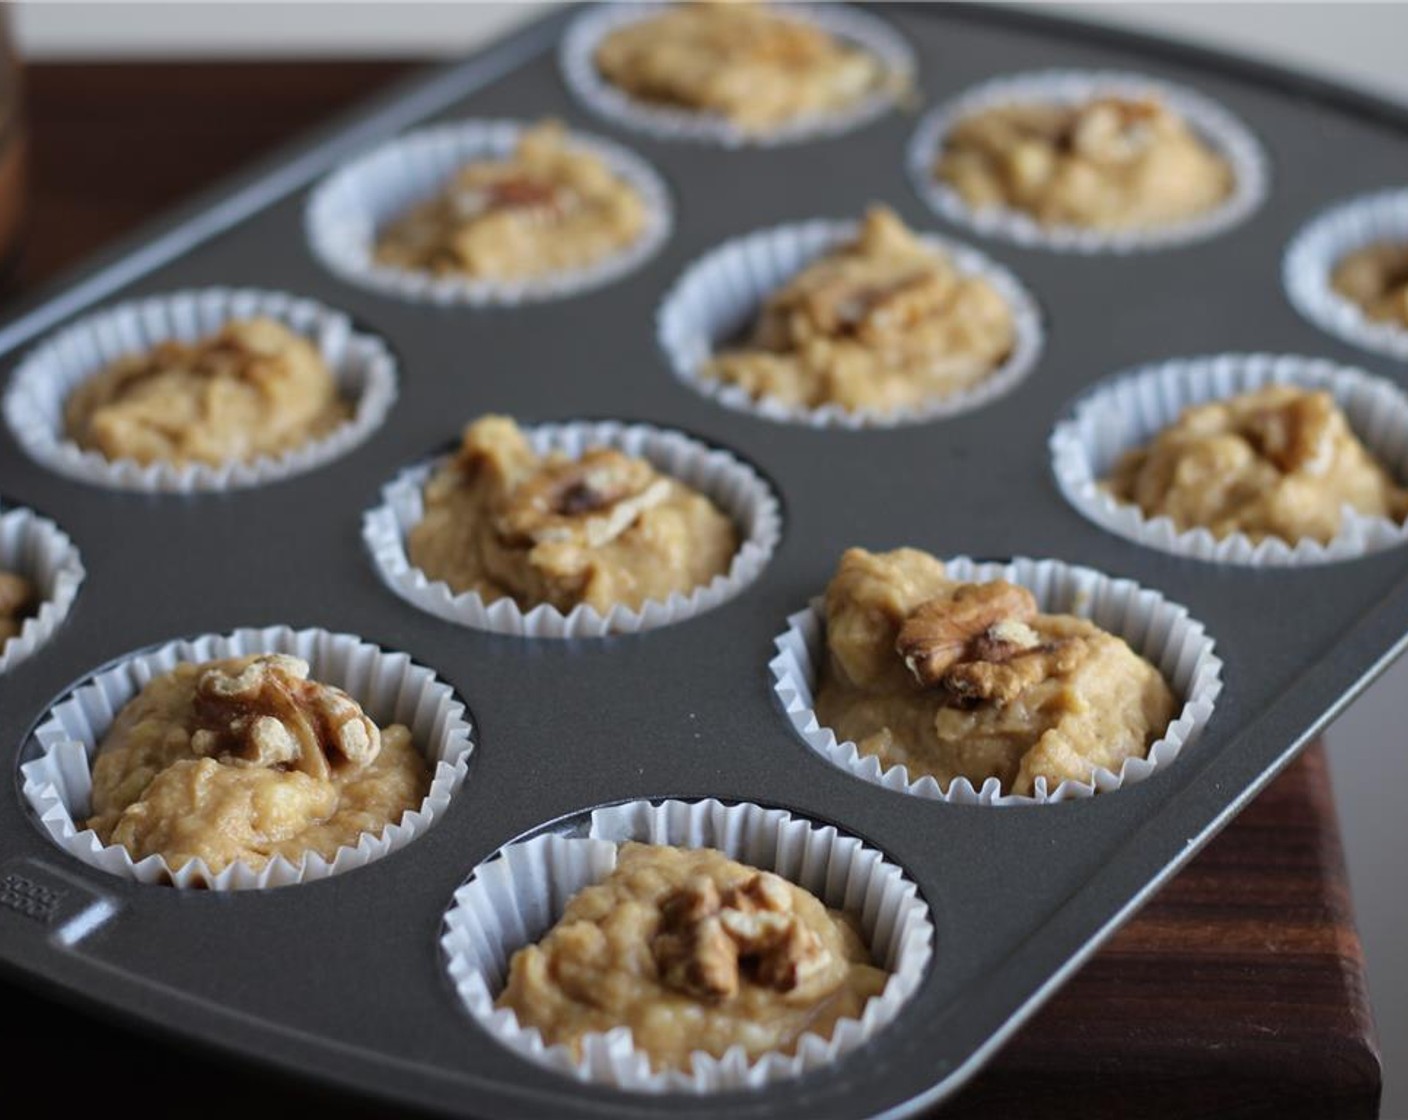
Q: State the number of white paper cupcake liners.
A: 12